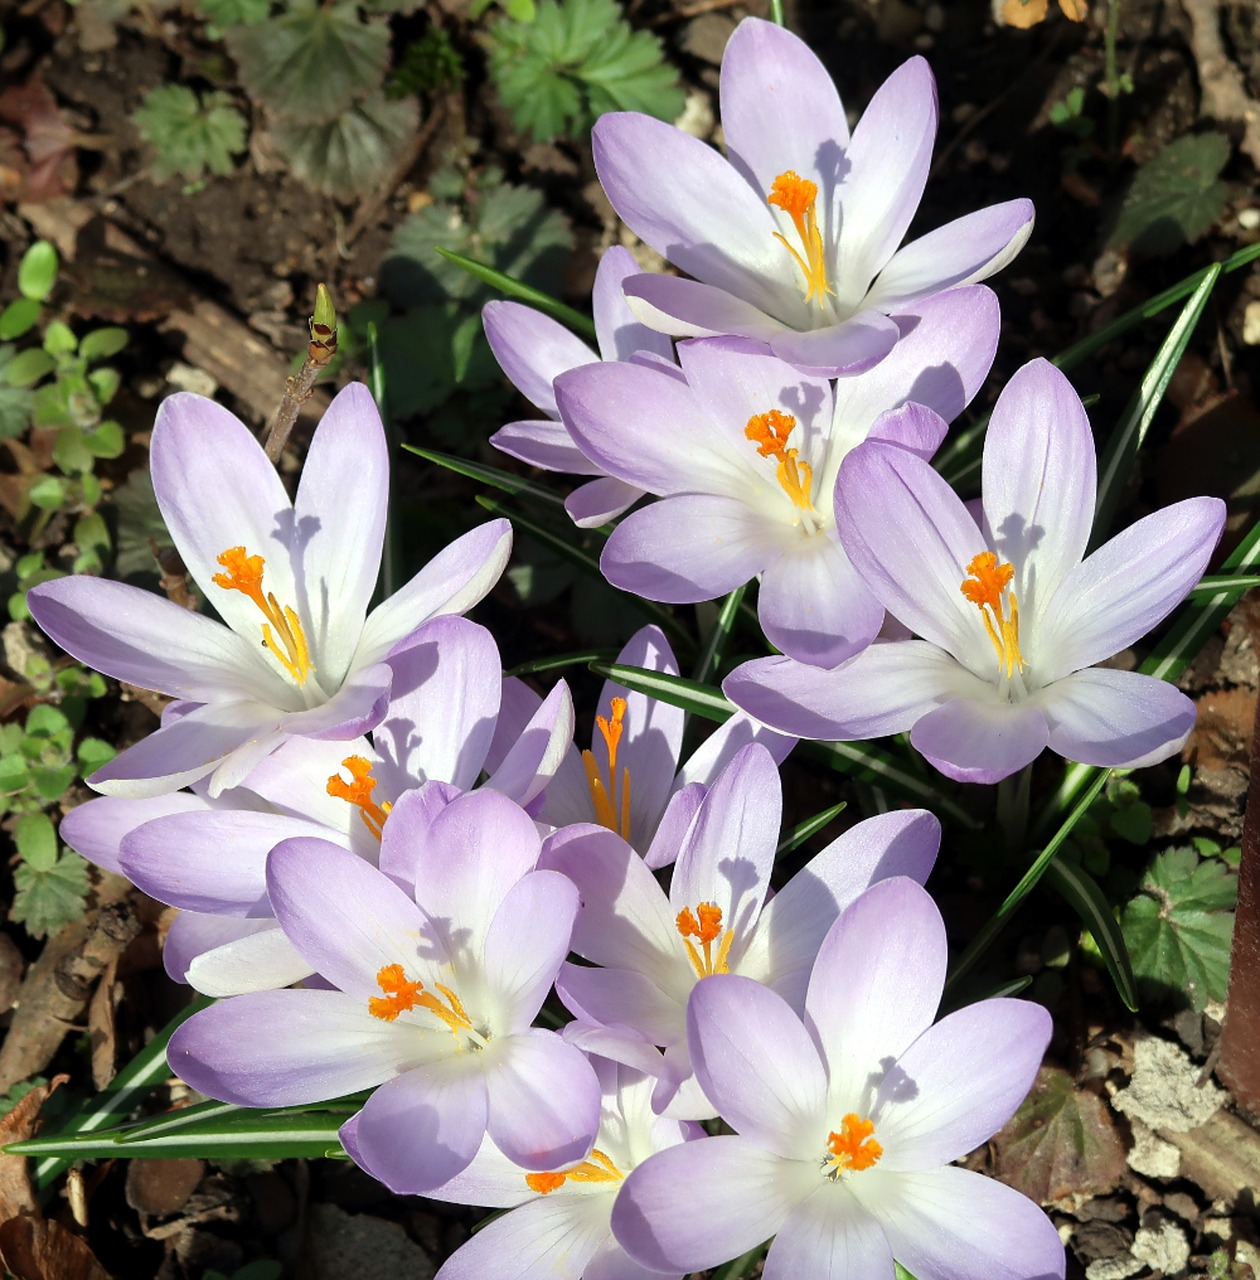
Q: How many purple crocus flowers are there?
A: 11